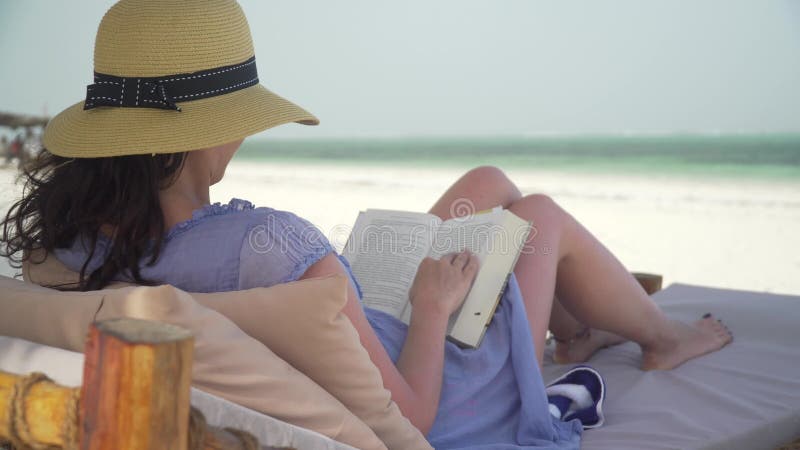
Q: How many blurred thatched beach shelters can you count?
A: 1